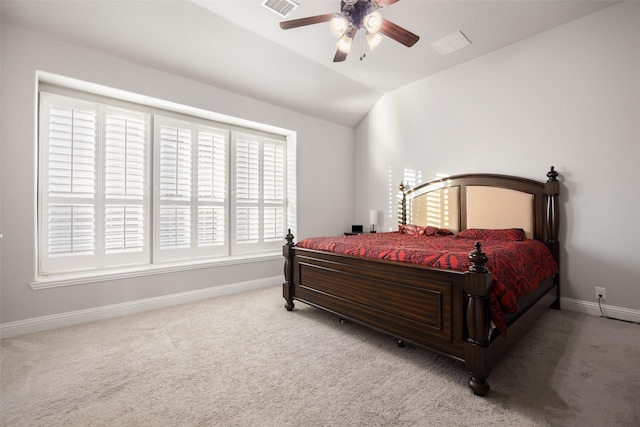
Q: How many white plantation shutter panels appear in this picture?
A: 6